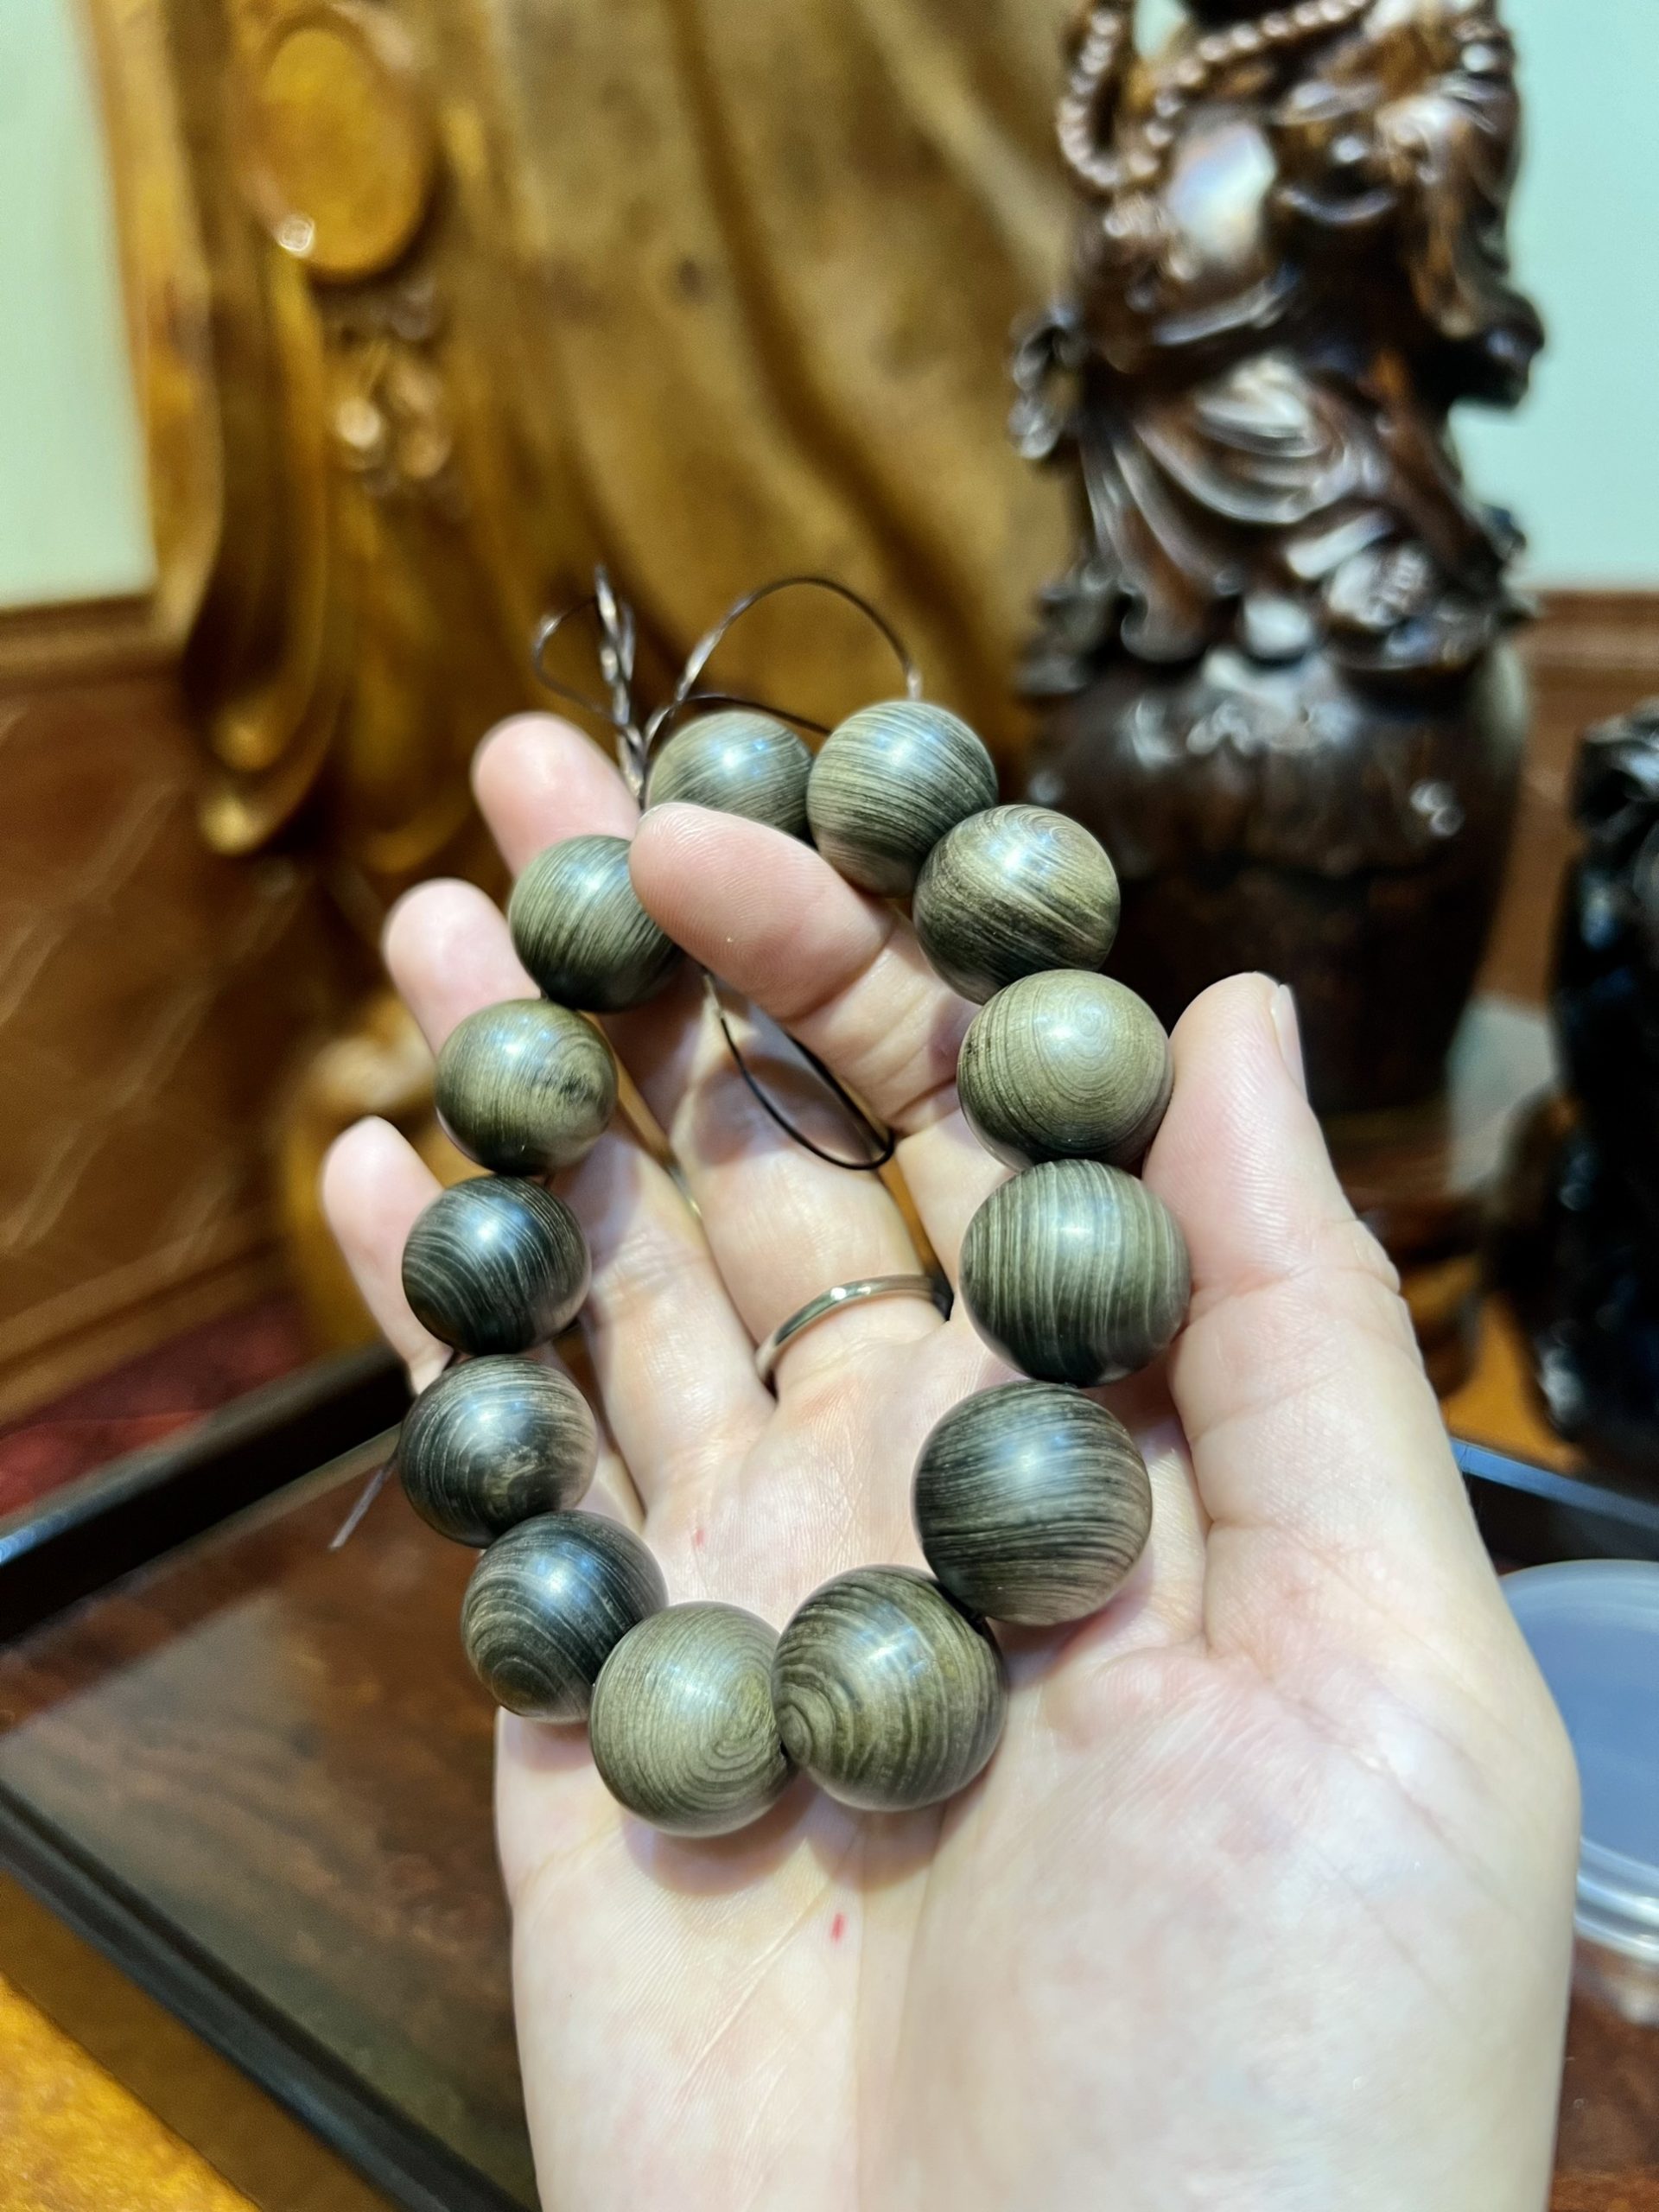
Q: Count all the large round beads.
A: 13